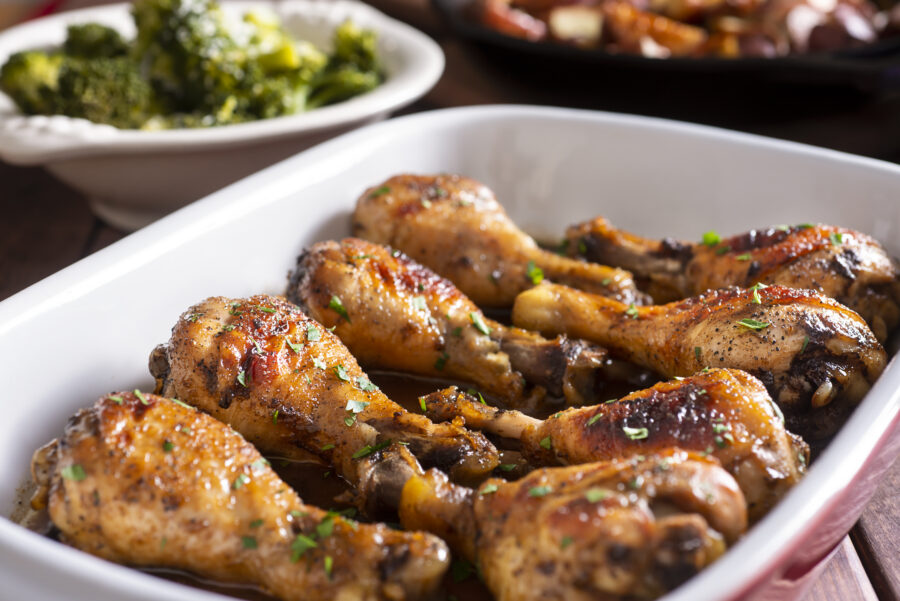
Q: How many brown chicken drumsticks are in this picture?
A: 8